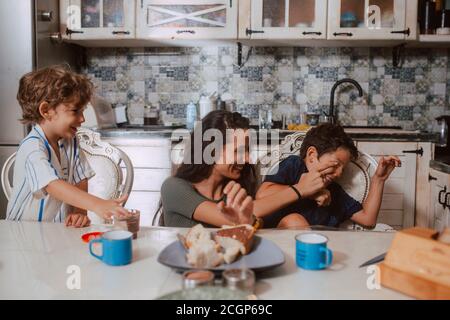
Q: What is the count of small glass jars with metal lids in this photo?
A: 2